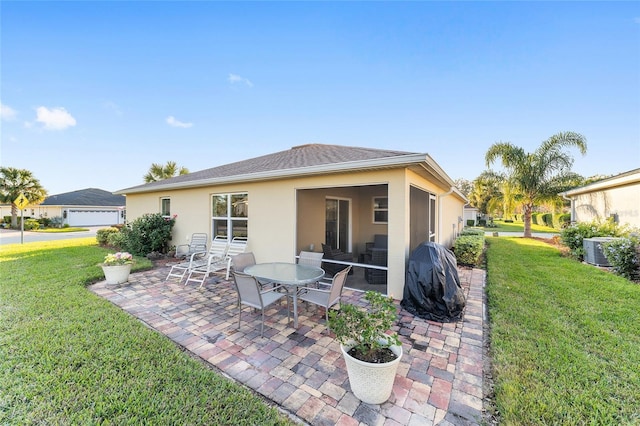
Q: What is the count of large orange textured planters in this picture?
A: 0